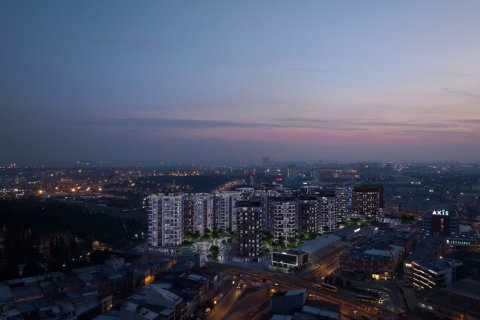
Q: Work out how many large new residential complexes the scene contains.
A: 1